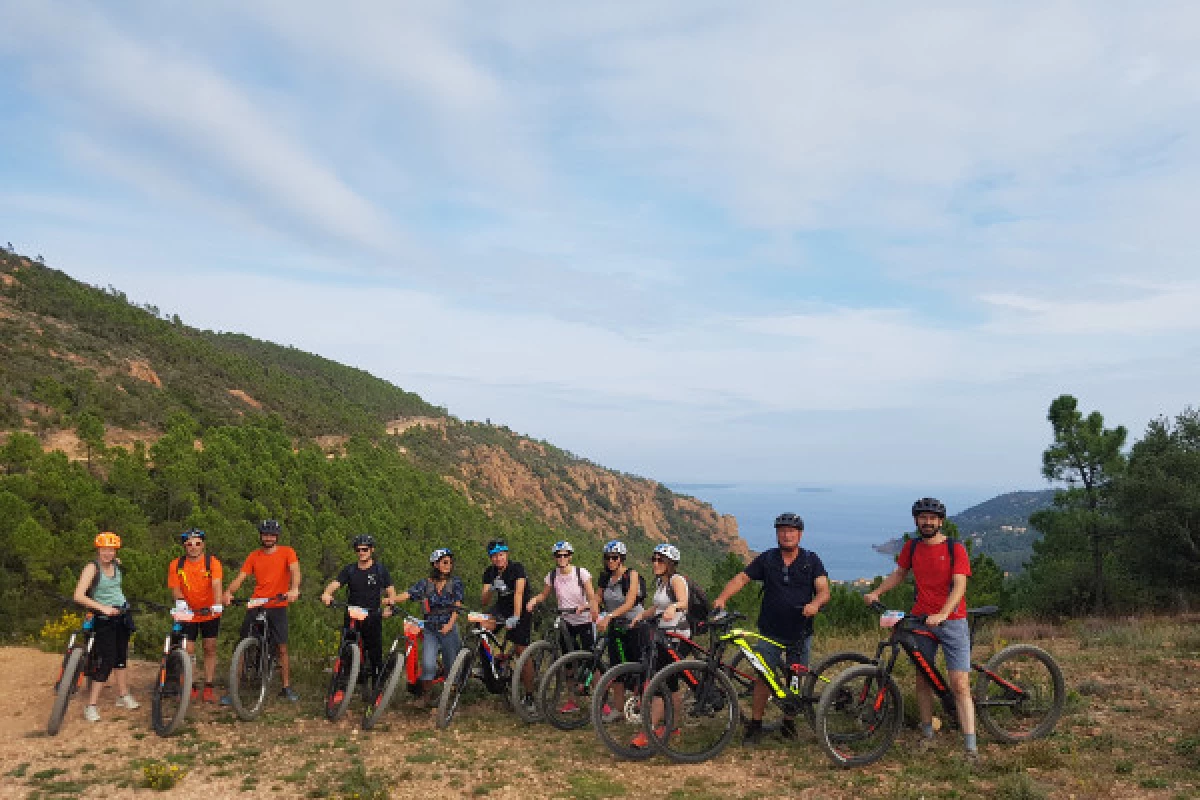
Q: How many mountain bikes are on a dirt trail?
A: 11